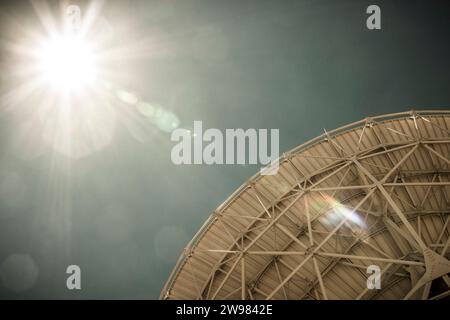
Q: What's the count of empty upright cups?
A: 0